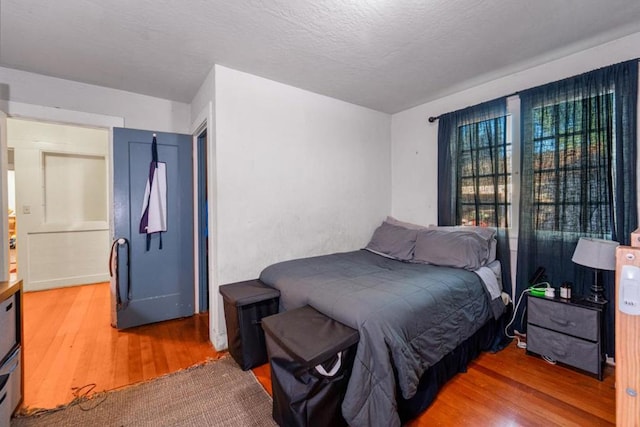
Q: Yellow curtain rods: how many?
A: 0